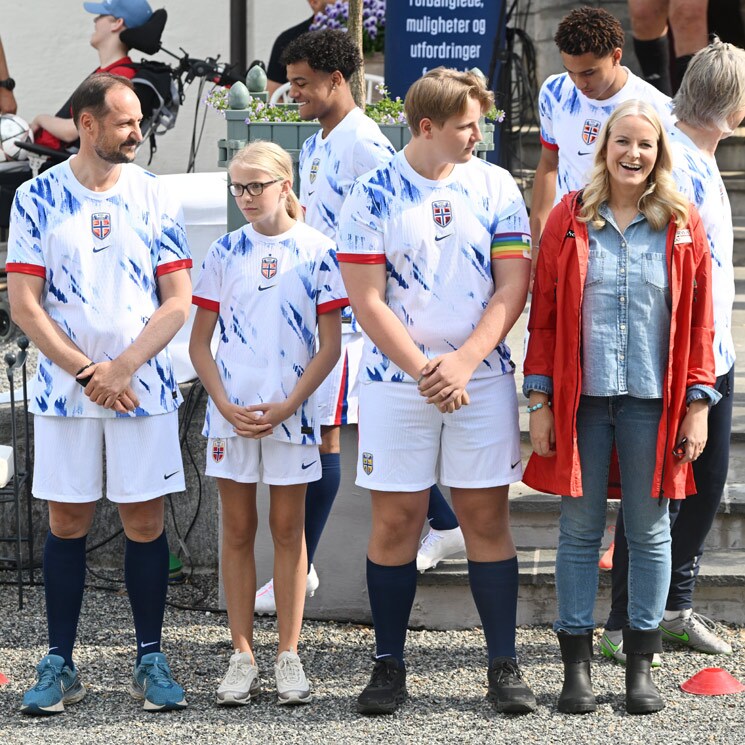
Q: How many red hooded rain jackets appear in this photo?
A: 1